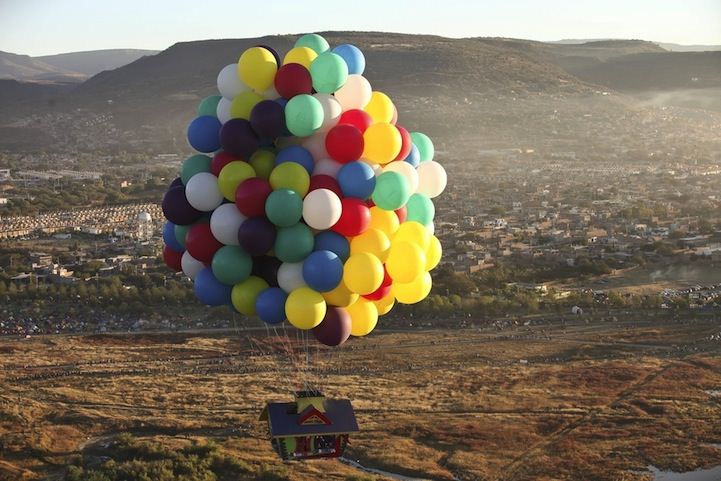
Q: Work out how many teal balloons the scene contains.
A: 12